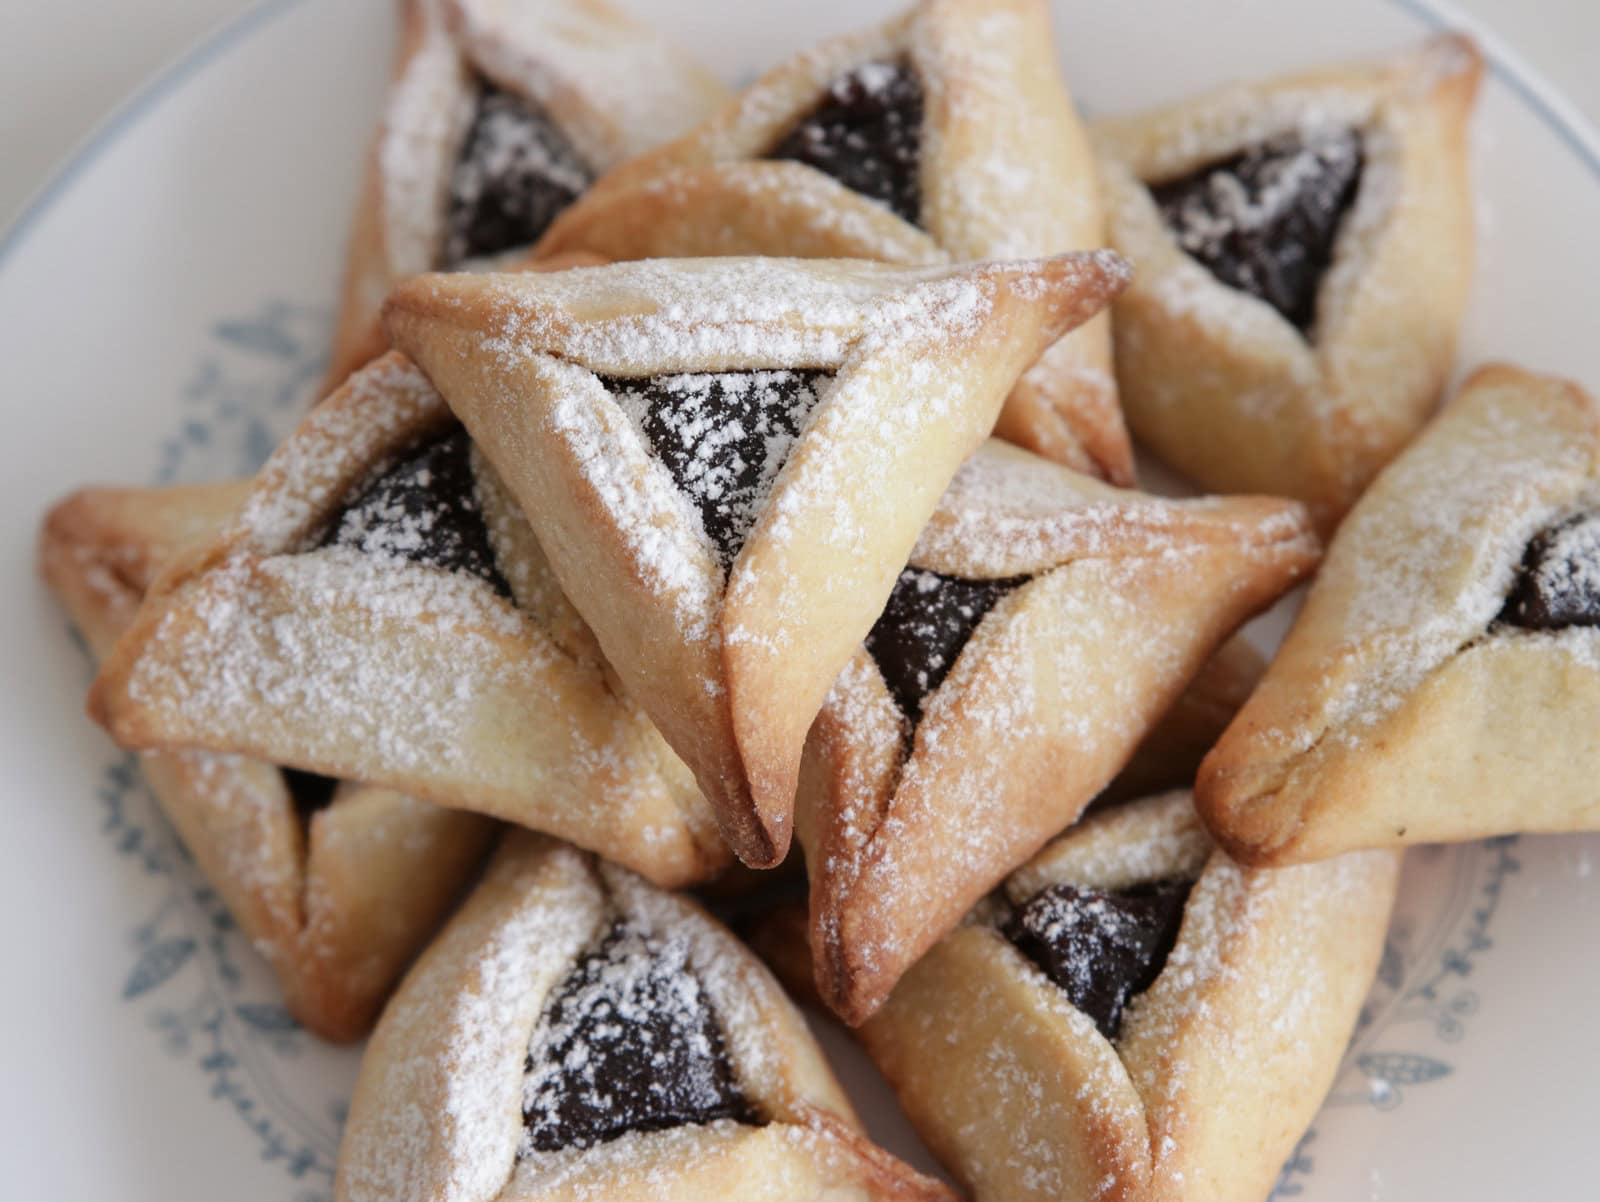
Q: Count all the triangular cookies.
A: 10